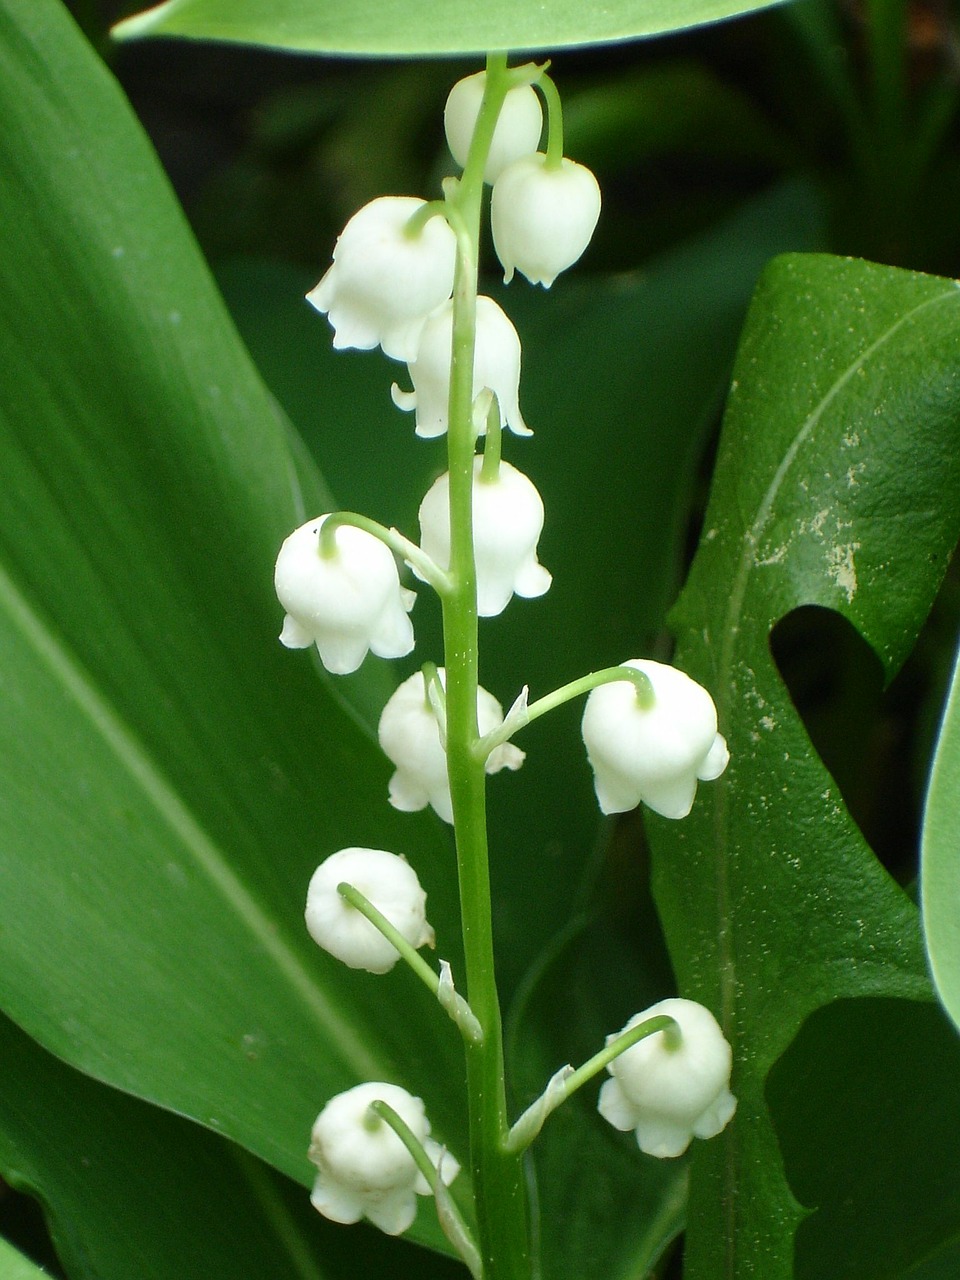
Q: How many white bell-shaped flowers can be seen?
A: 11